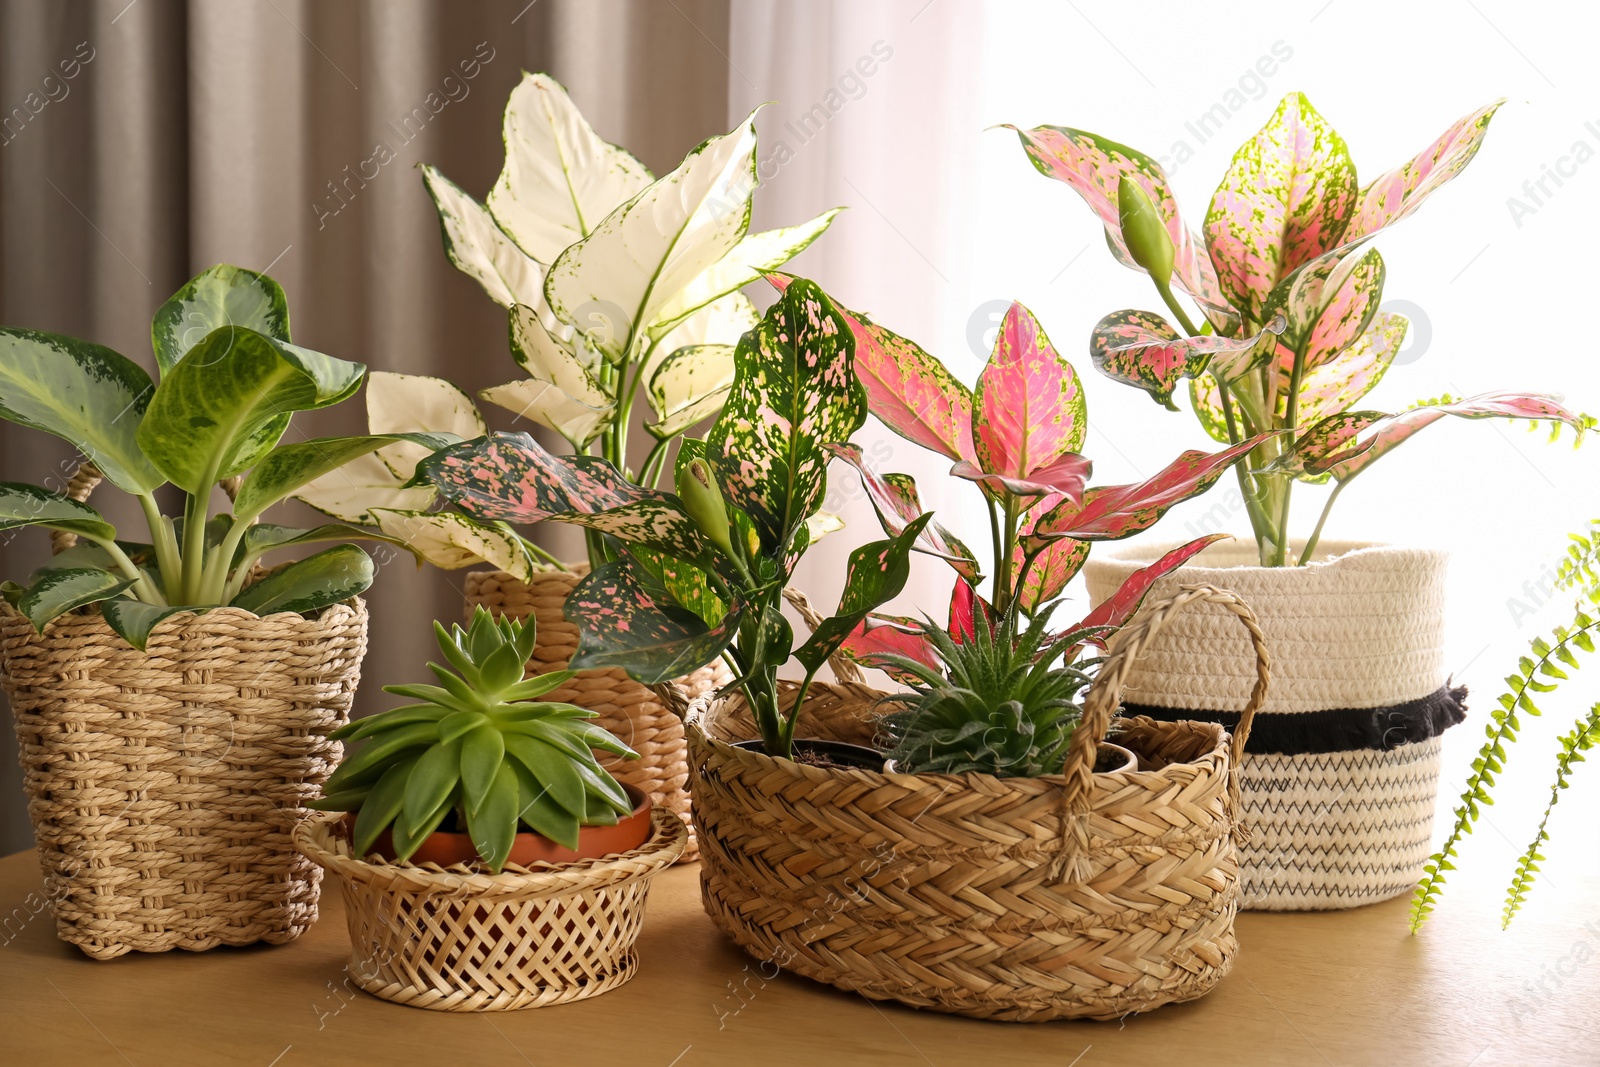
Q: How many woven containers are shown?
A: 5